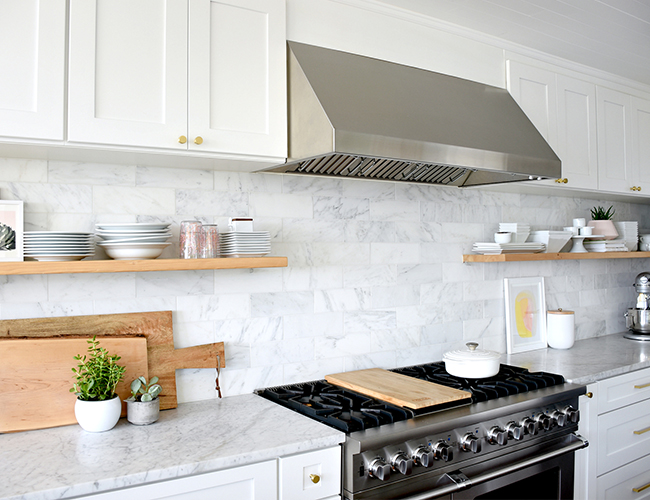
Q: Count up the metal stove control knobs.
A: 11